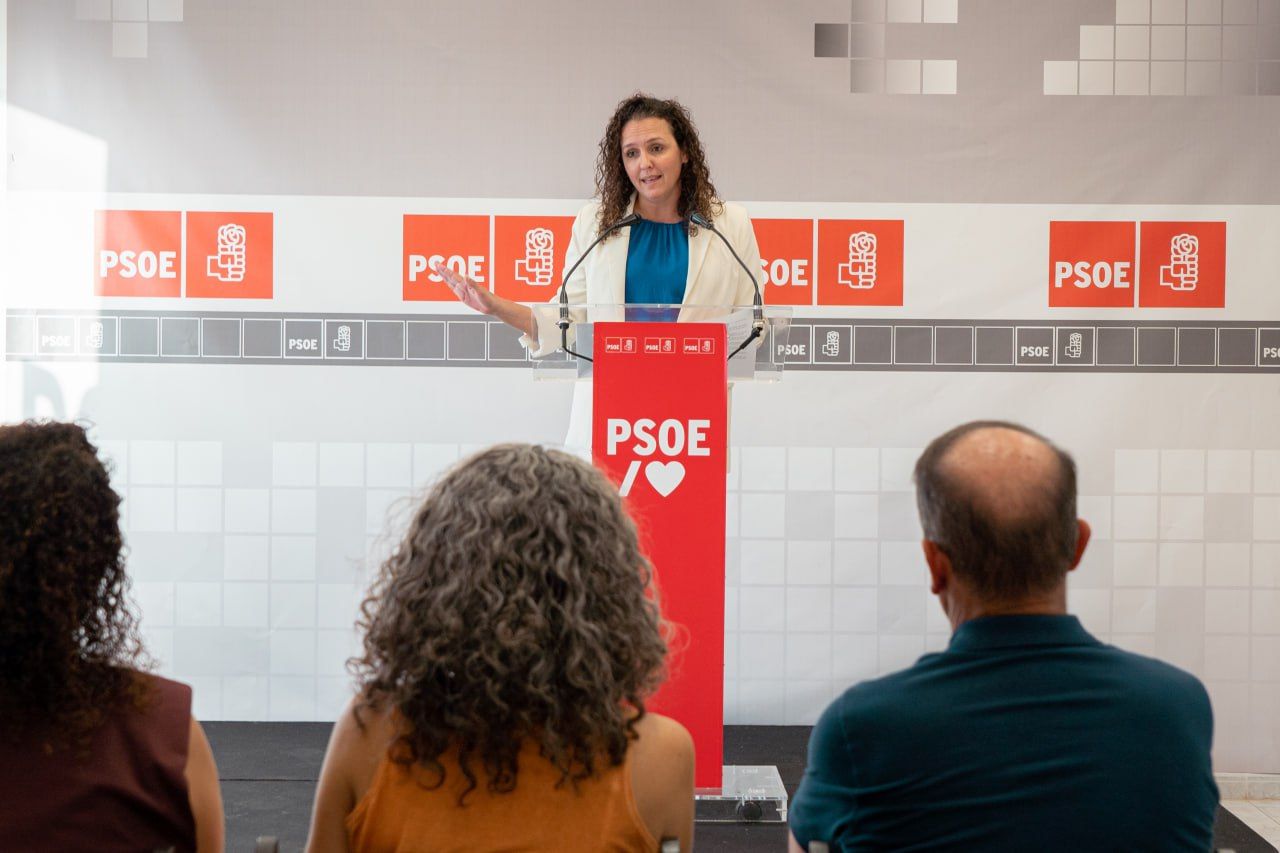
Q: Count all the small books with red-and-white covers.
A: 0